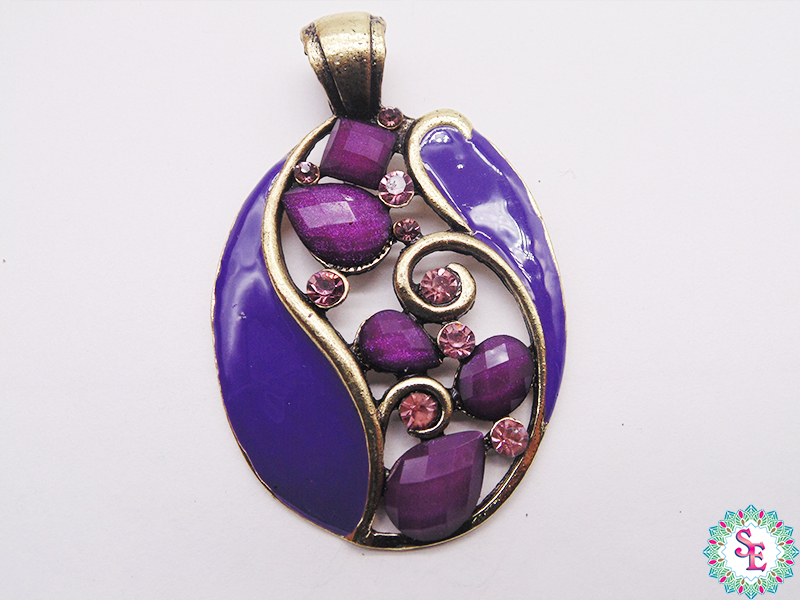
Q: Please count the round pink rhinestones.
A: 9